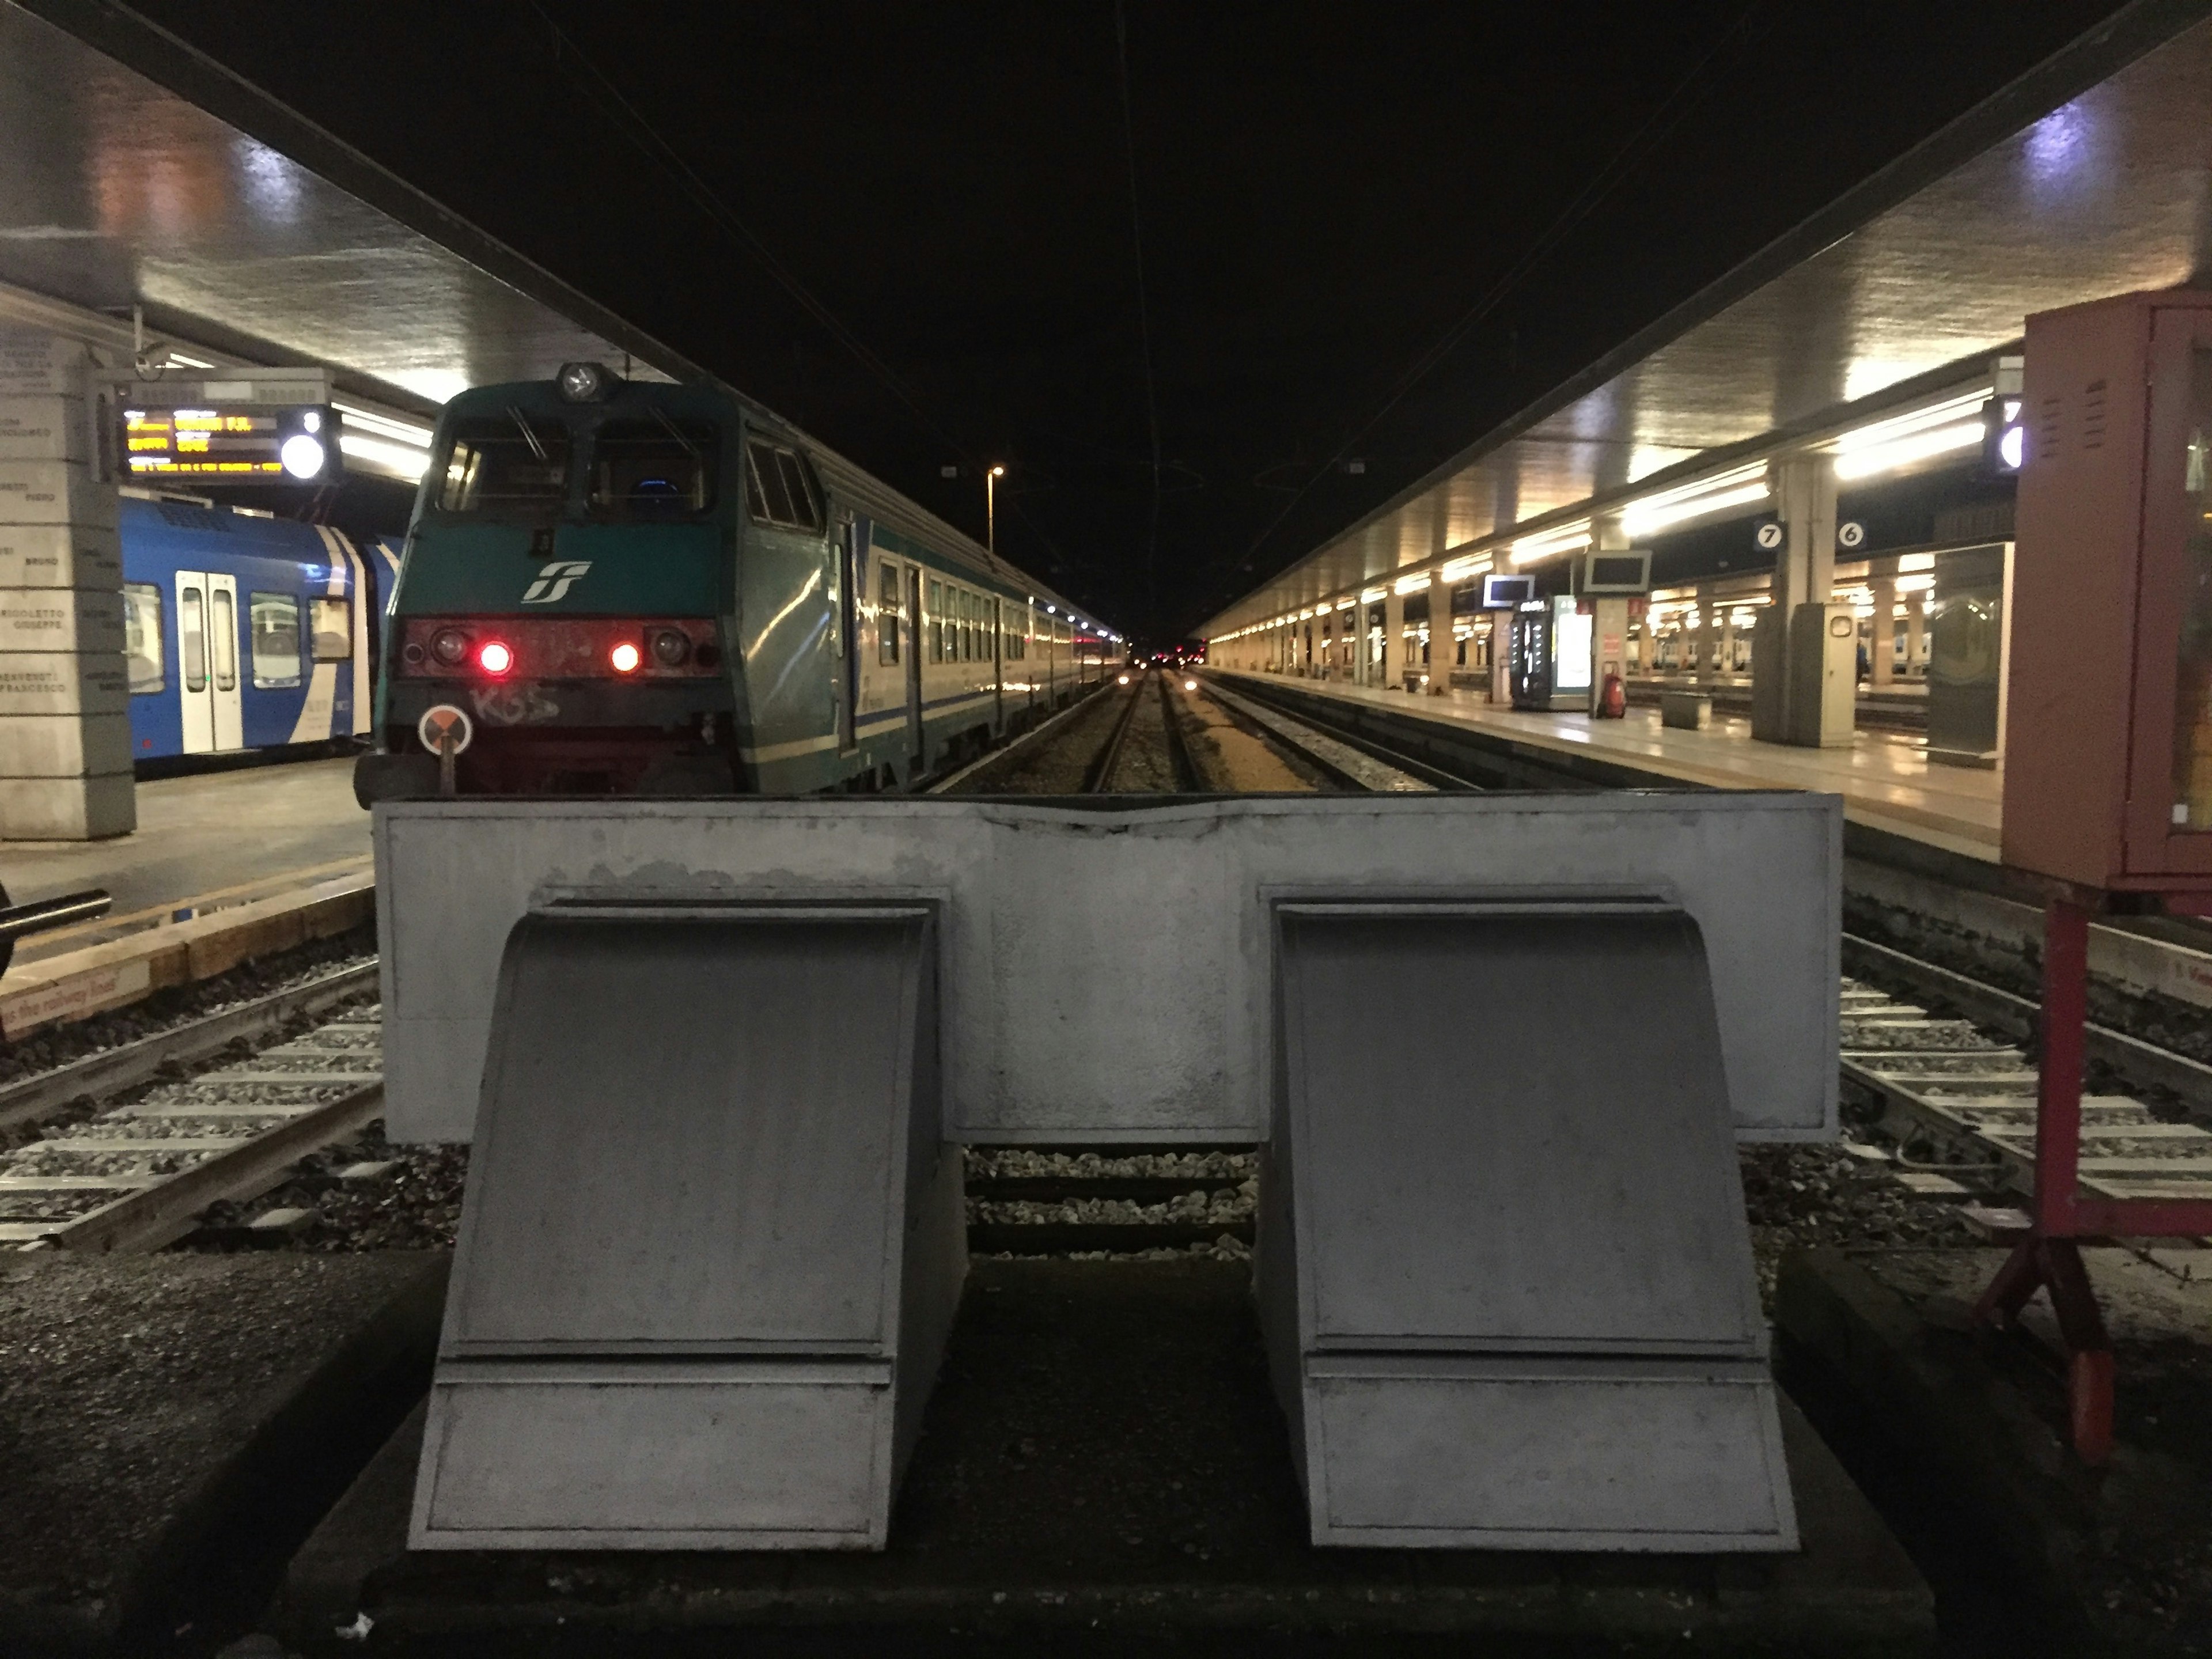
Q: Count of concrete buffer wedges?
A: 2